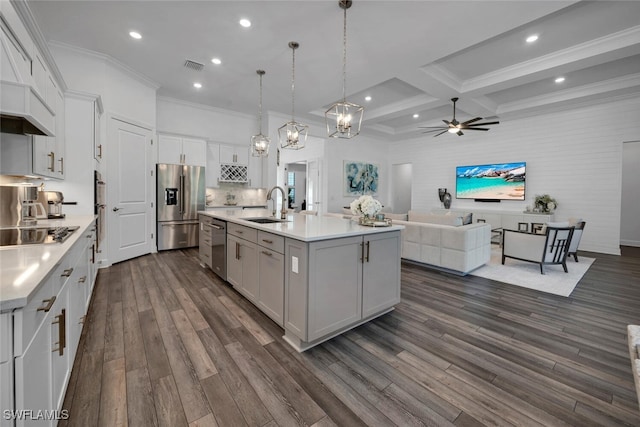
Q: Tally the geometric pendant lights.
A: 3